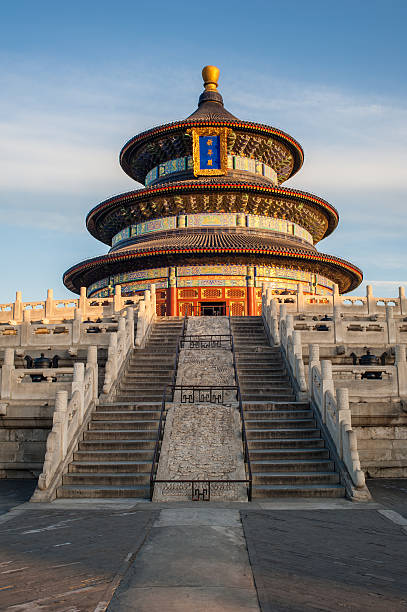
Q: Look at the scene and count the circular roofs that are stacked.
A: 3